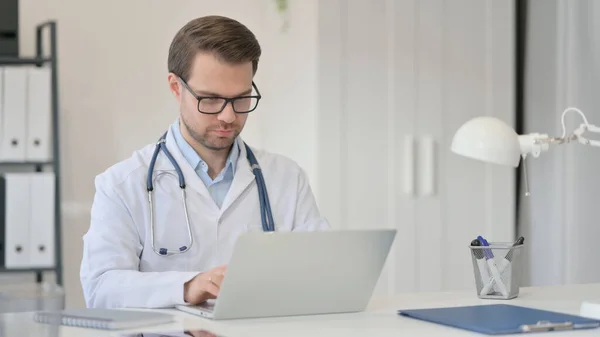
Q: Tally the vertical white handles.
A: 2